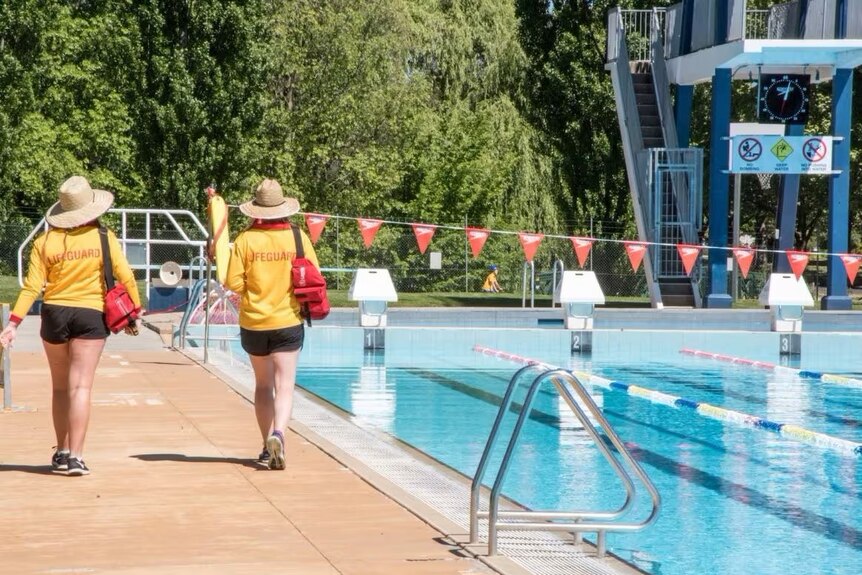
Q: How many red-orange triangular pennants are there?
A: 11